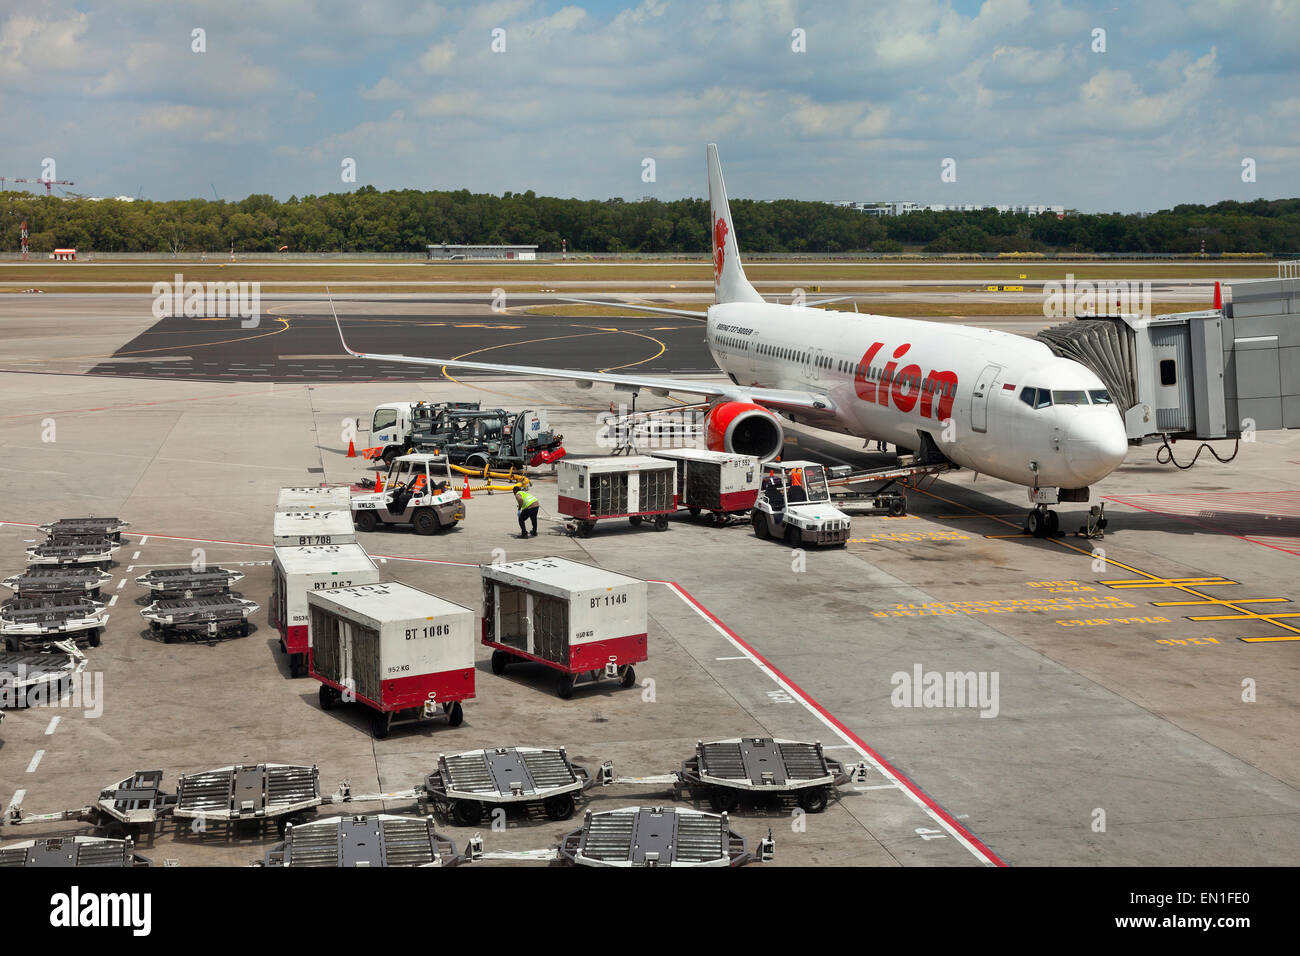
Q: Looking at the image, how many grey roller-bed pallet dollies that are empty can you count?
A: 13